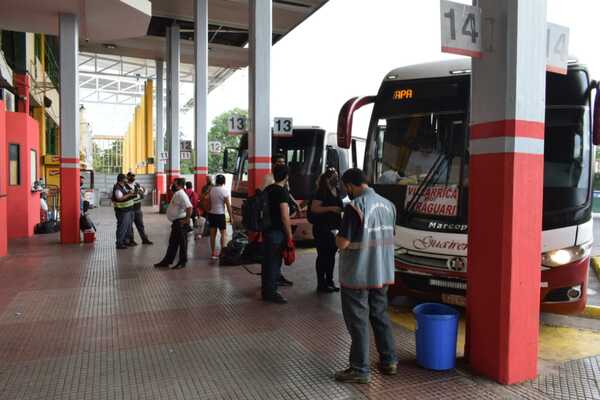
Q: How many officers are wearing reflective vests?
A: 2